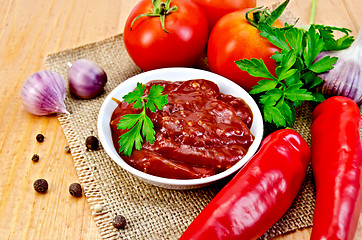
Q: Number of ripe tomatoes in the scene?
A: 3